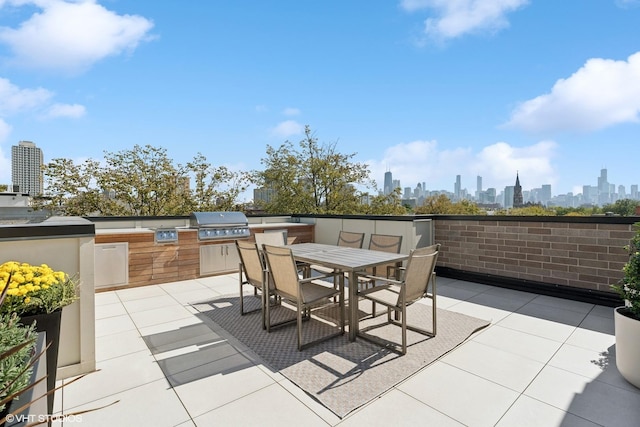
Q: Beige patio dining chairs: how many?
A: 6